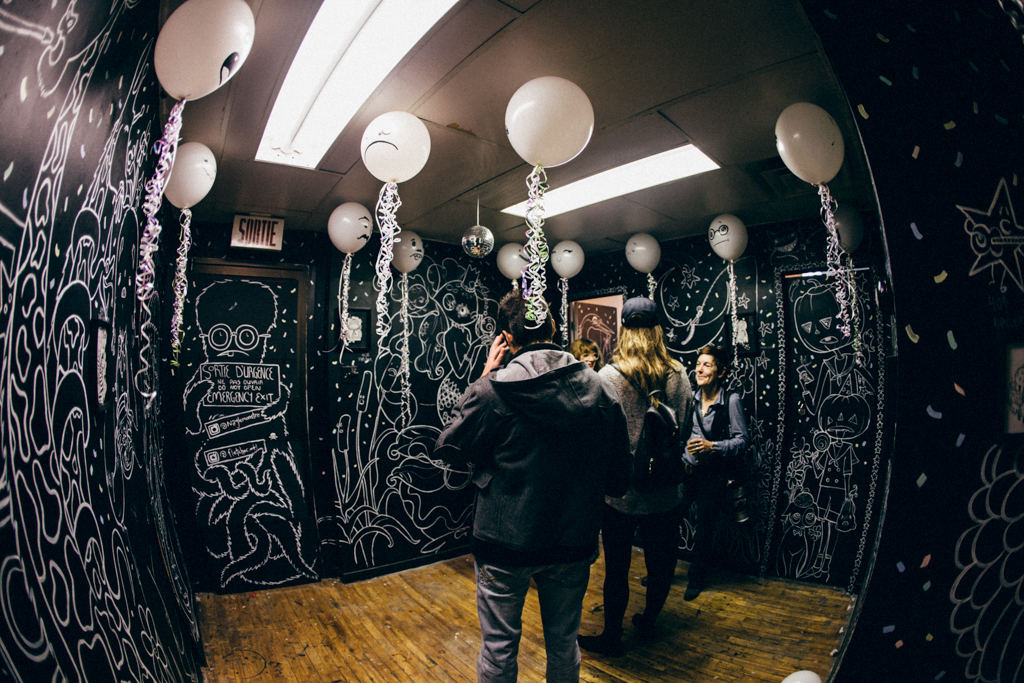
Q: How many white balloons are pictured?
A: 13